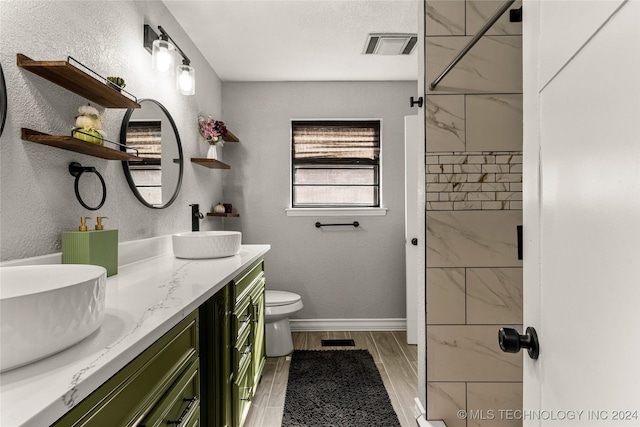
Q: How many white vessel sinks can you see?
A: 2